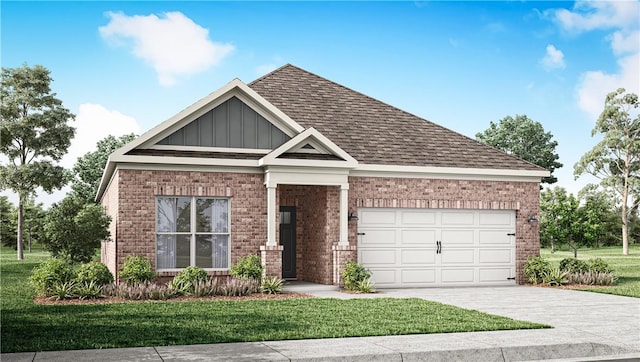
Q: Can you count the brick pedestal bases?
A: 2